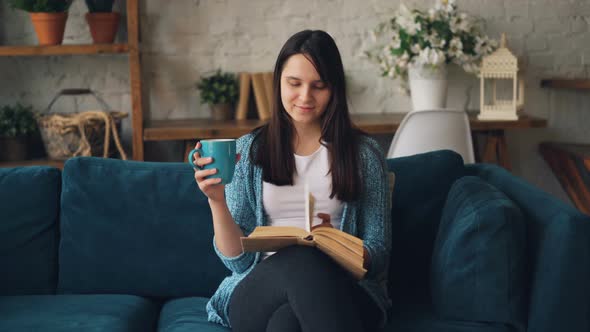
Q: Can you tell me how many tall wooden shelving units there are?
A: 1